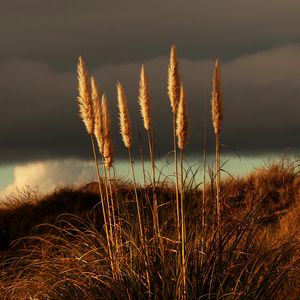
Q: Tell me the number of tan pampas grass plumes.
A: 8